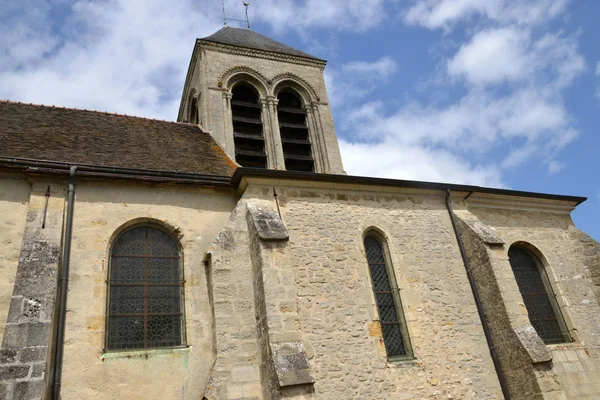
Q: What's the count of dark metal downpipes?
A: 2